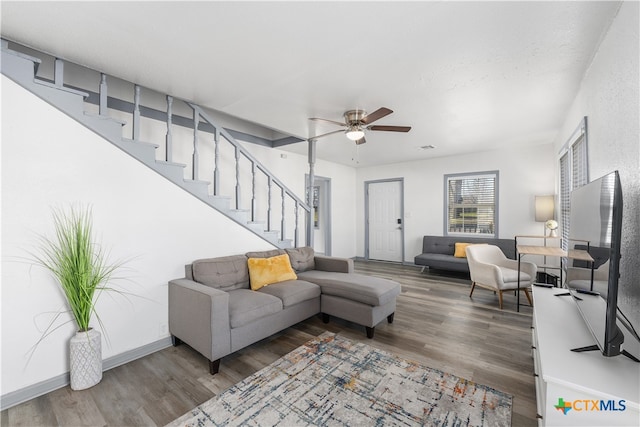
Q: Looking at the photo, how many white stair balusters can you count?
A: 11